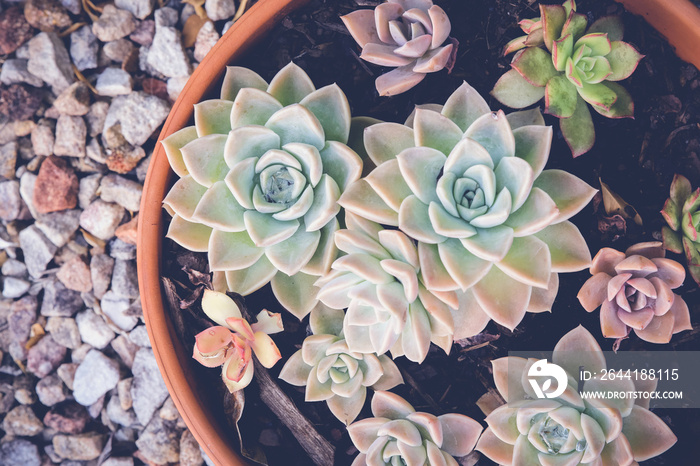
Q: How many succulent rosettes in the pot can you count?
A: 11